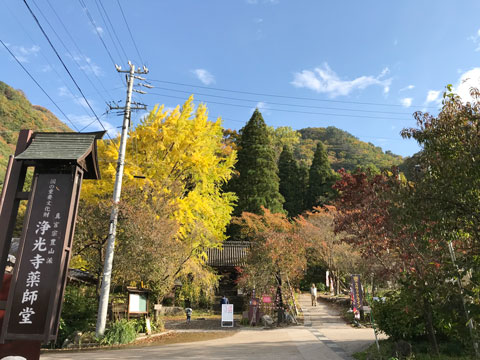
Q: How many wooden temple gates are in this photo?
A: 1